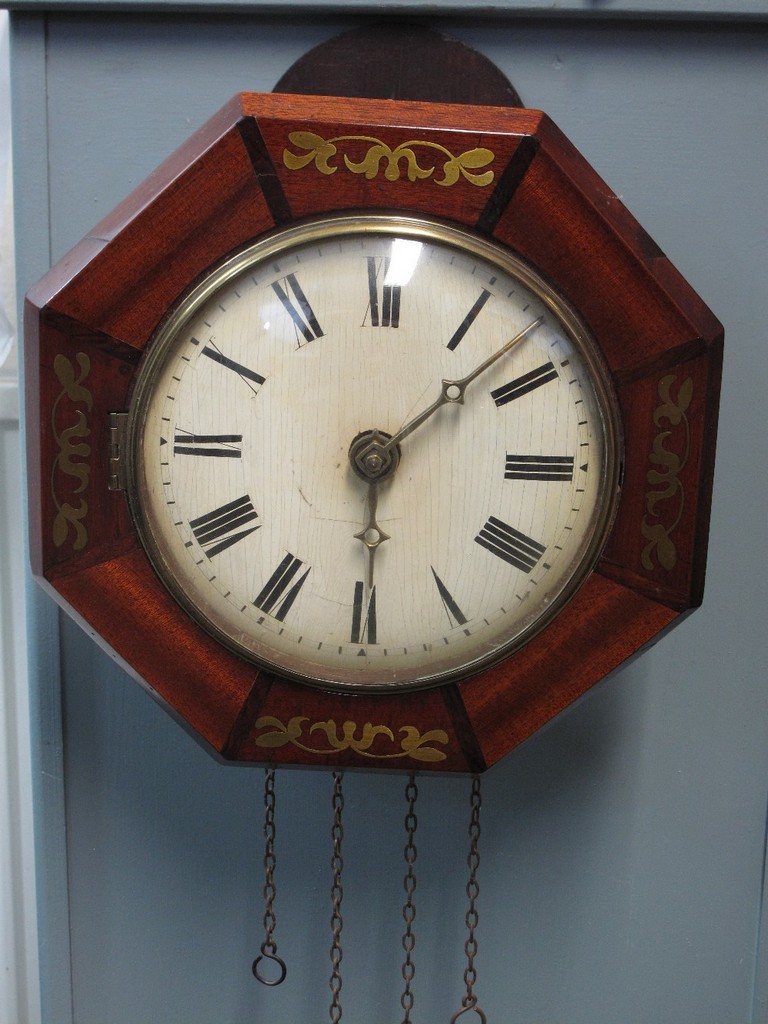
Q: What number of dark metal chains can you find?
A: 4